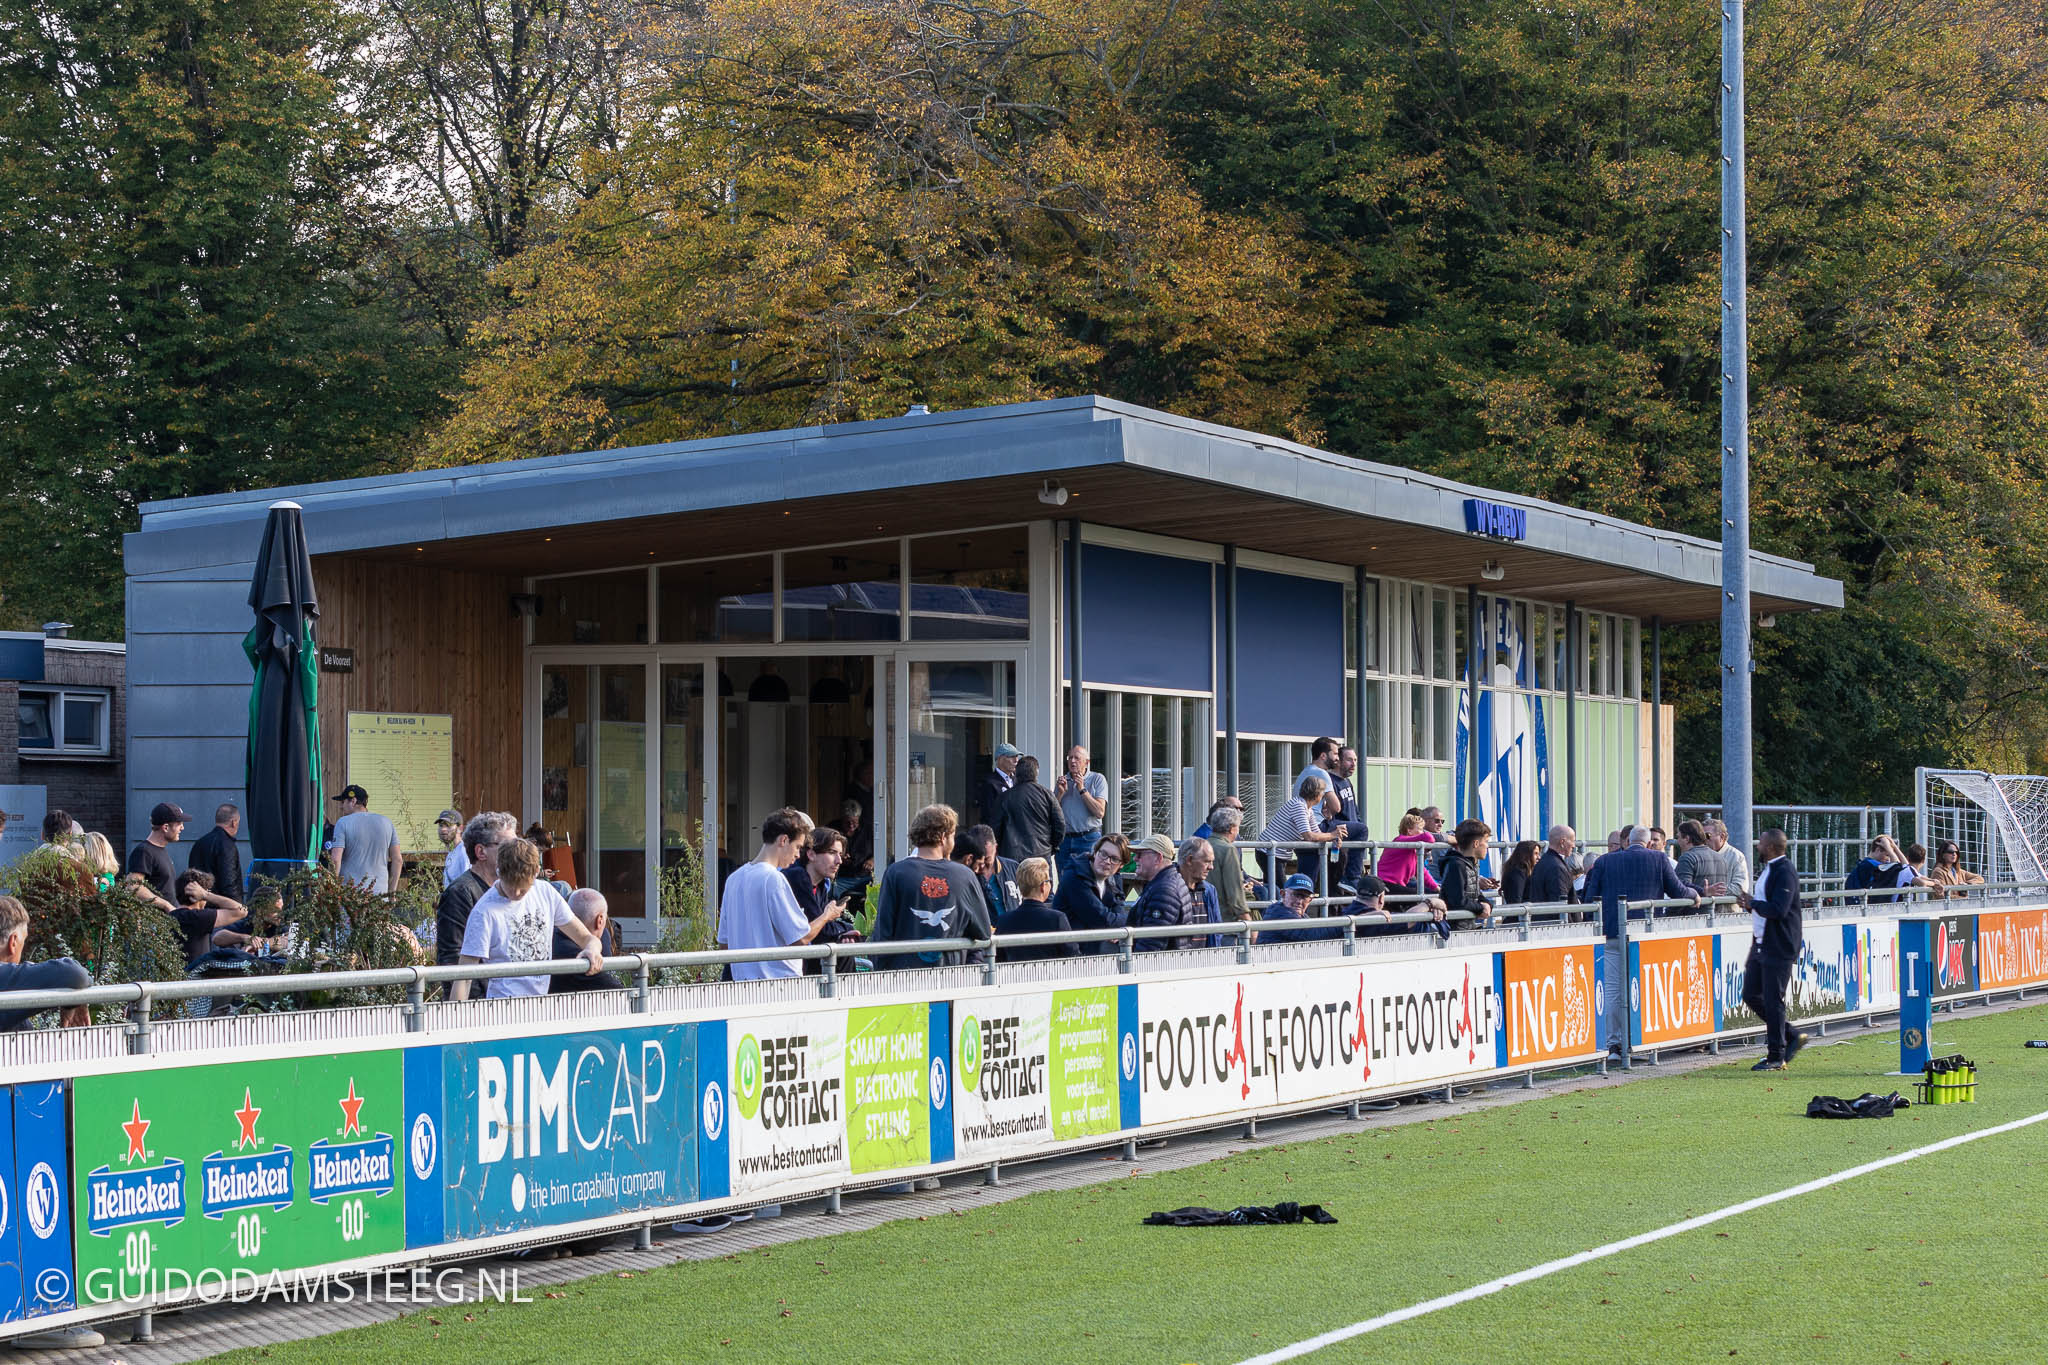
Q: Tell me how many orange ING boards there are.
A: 4